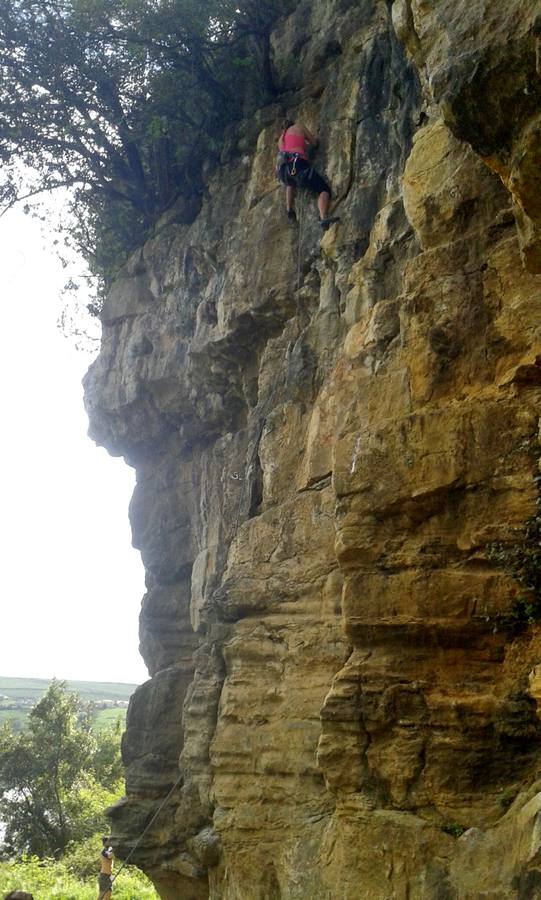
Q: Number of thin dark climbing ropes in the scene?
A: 1